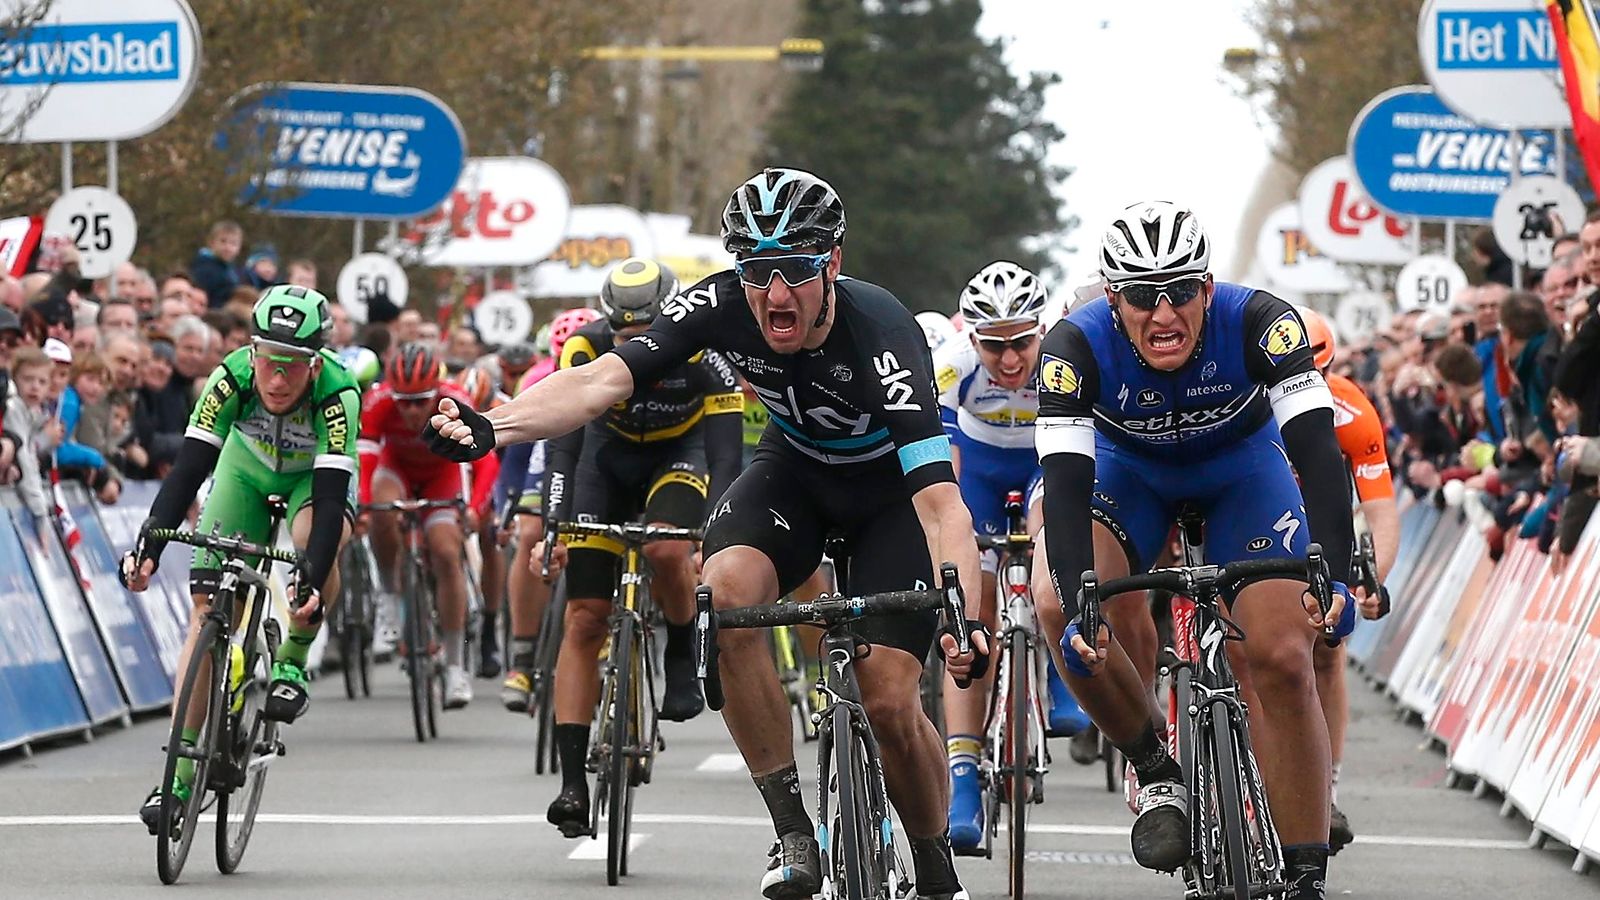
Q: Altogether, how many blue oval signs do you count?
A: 2